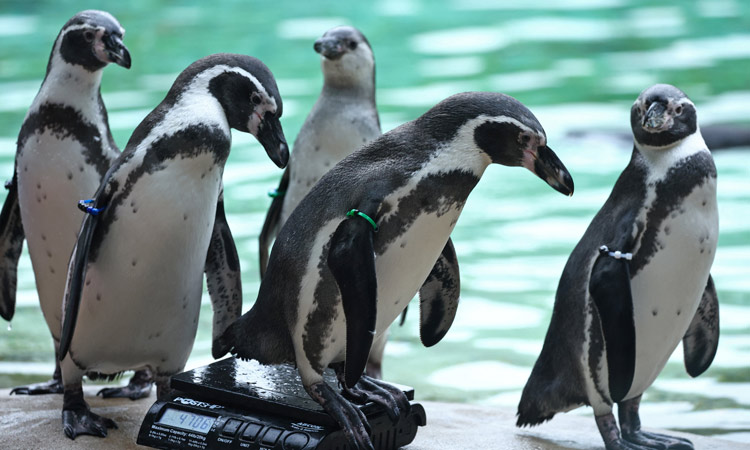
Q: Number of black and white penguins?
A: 5